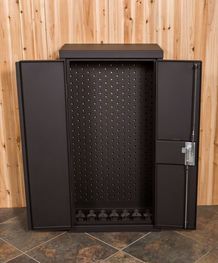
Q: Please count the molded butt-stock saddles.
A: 7